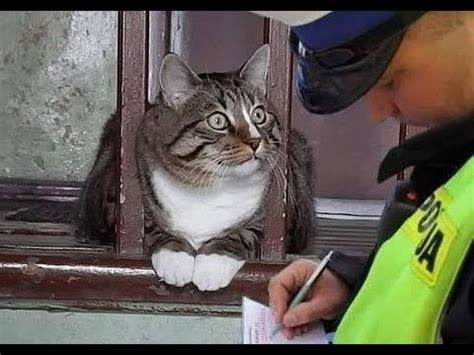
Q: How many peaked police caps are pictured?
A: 1